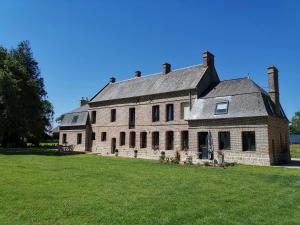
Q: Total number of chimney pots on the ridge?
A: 4